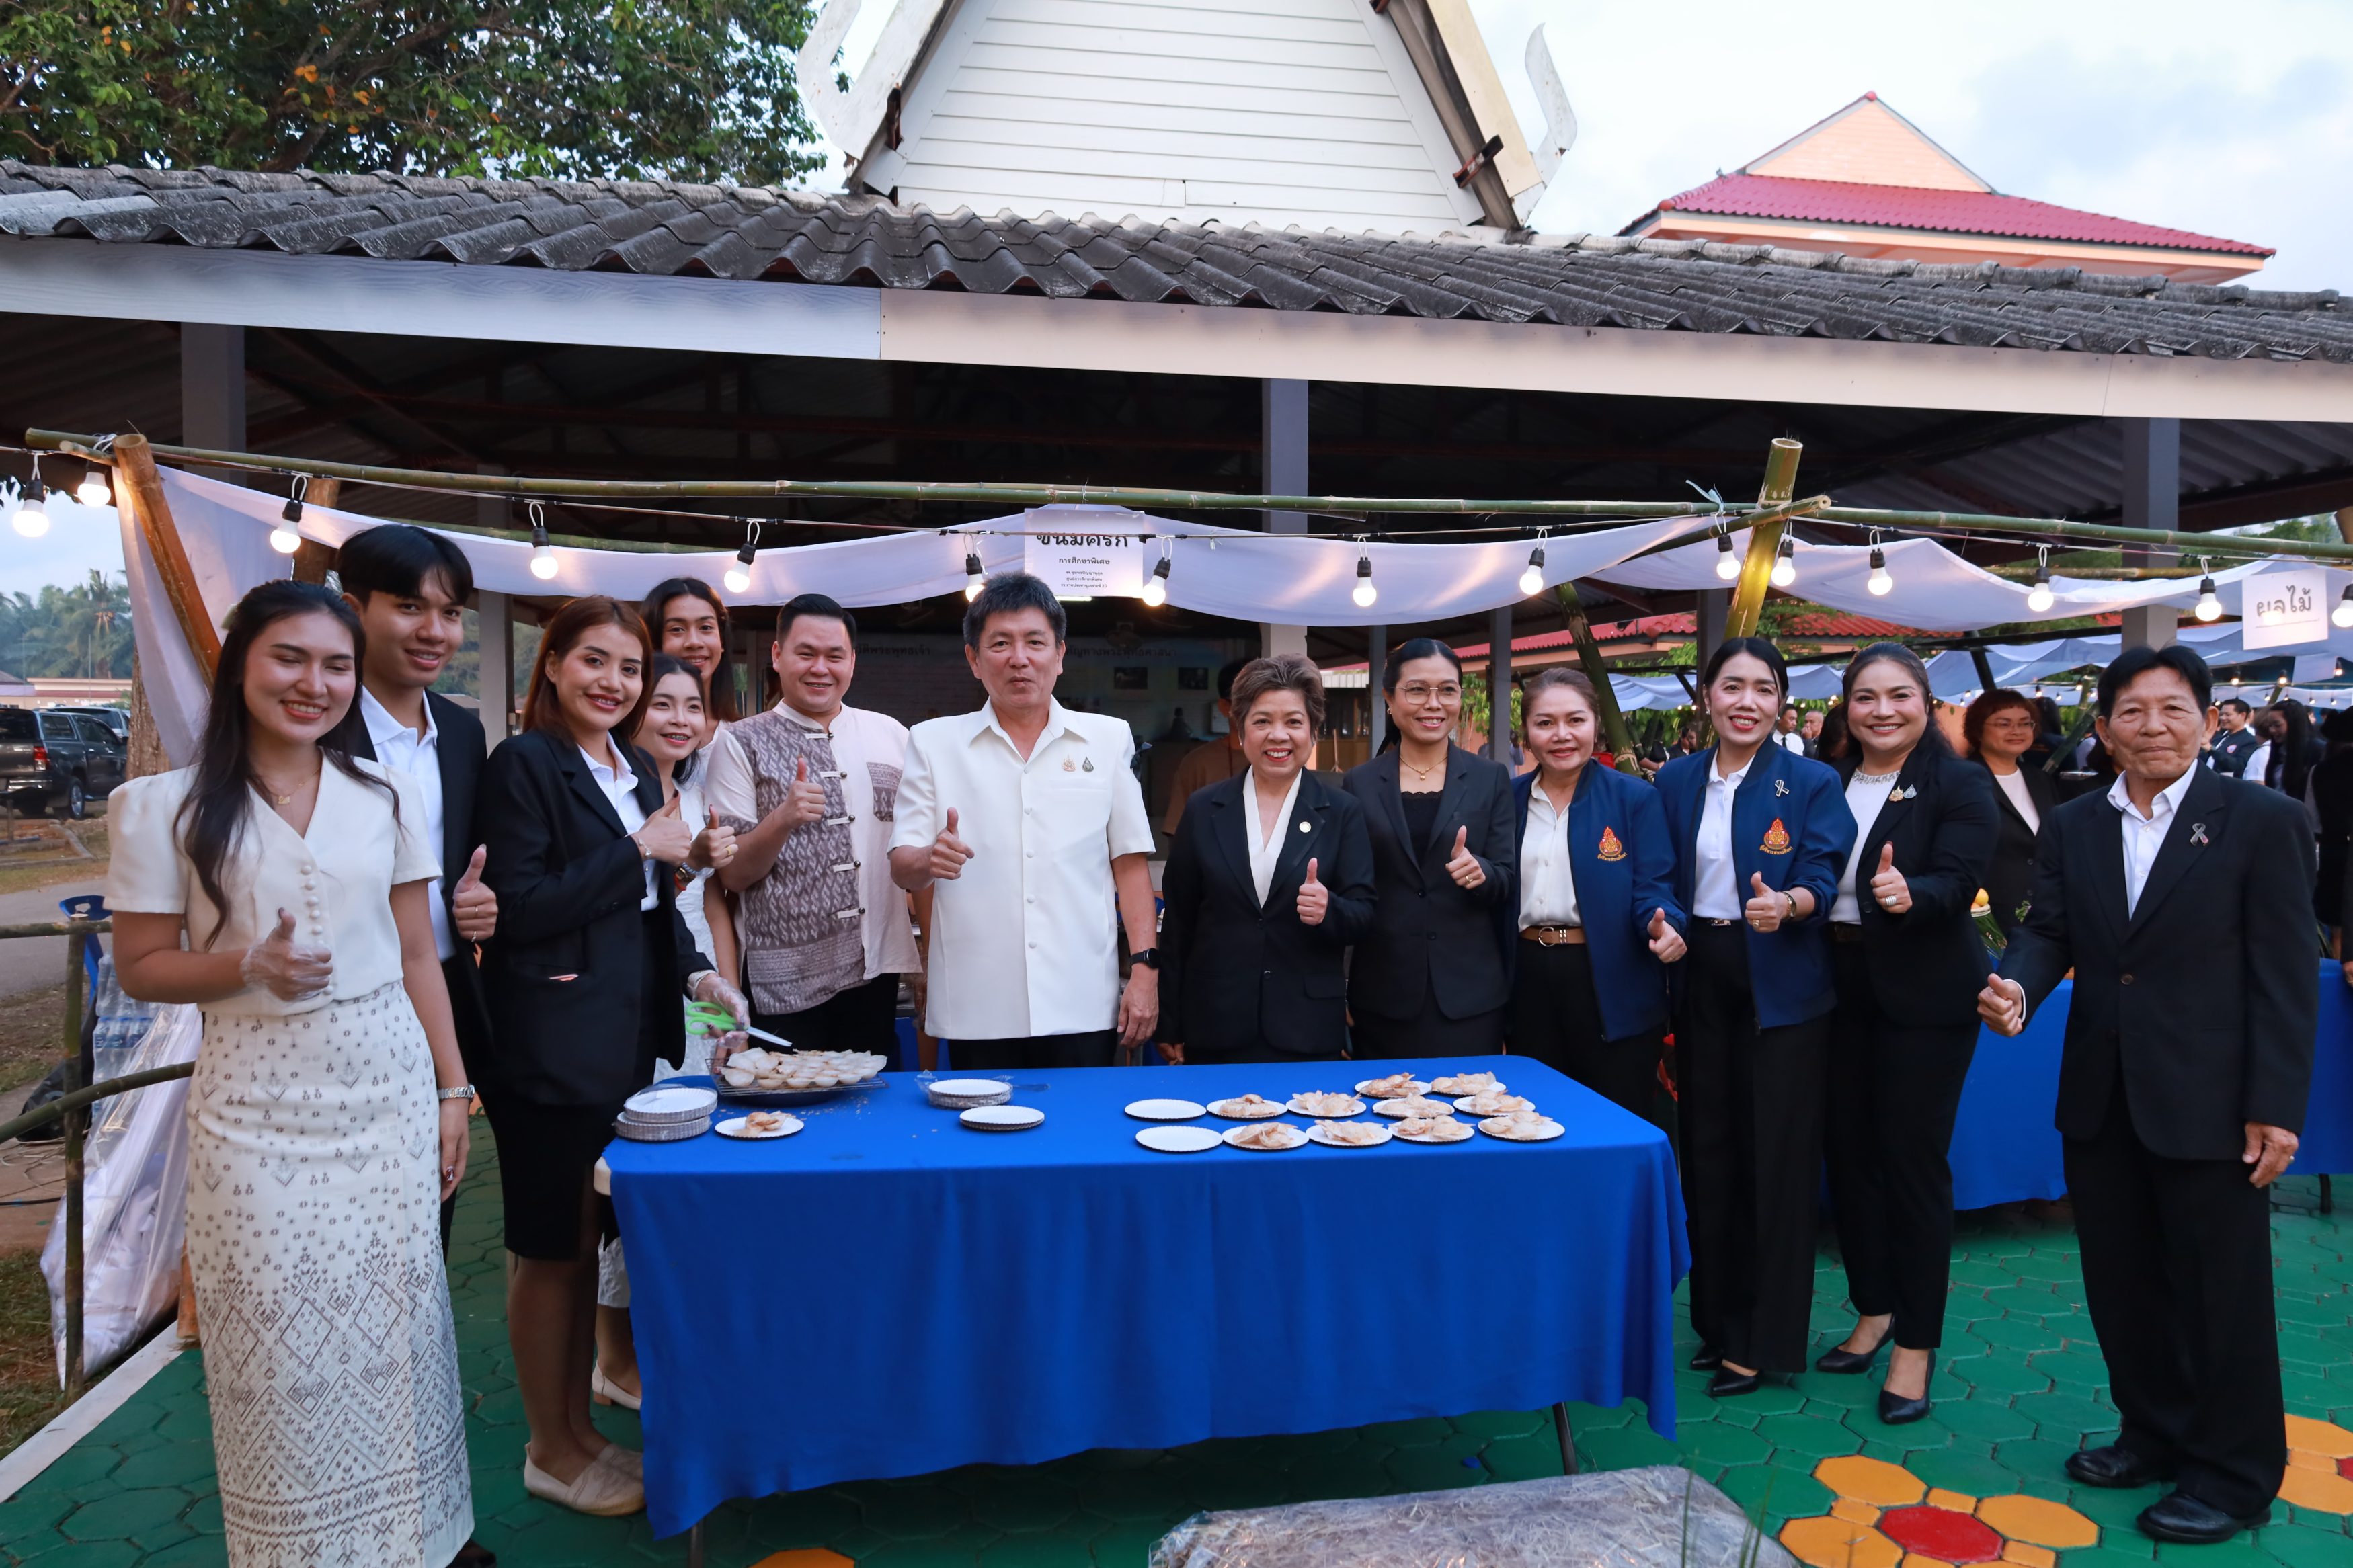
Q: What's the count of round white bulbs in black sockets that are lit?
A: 15